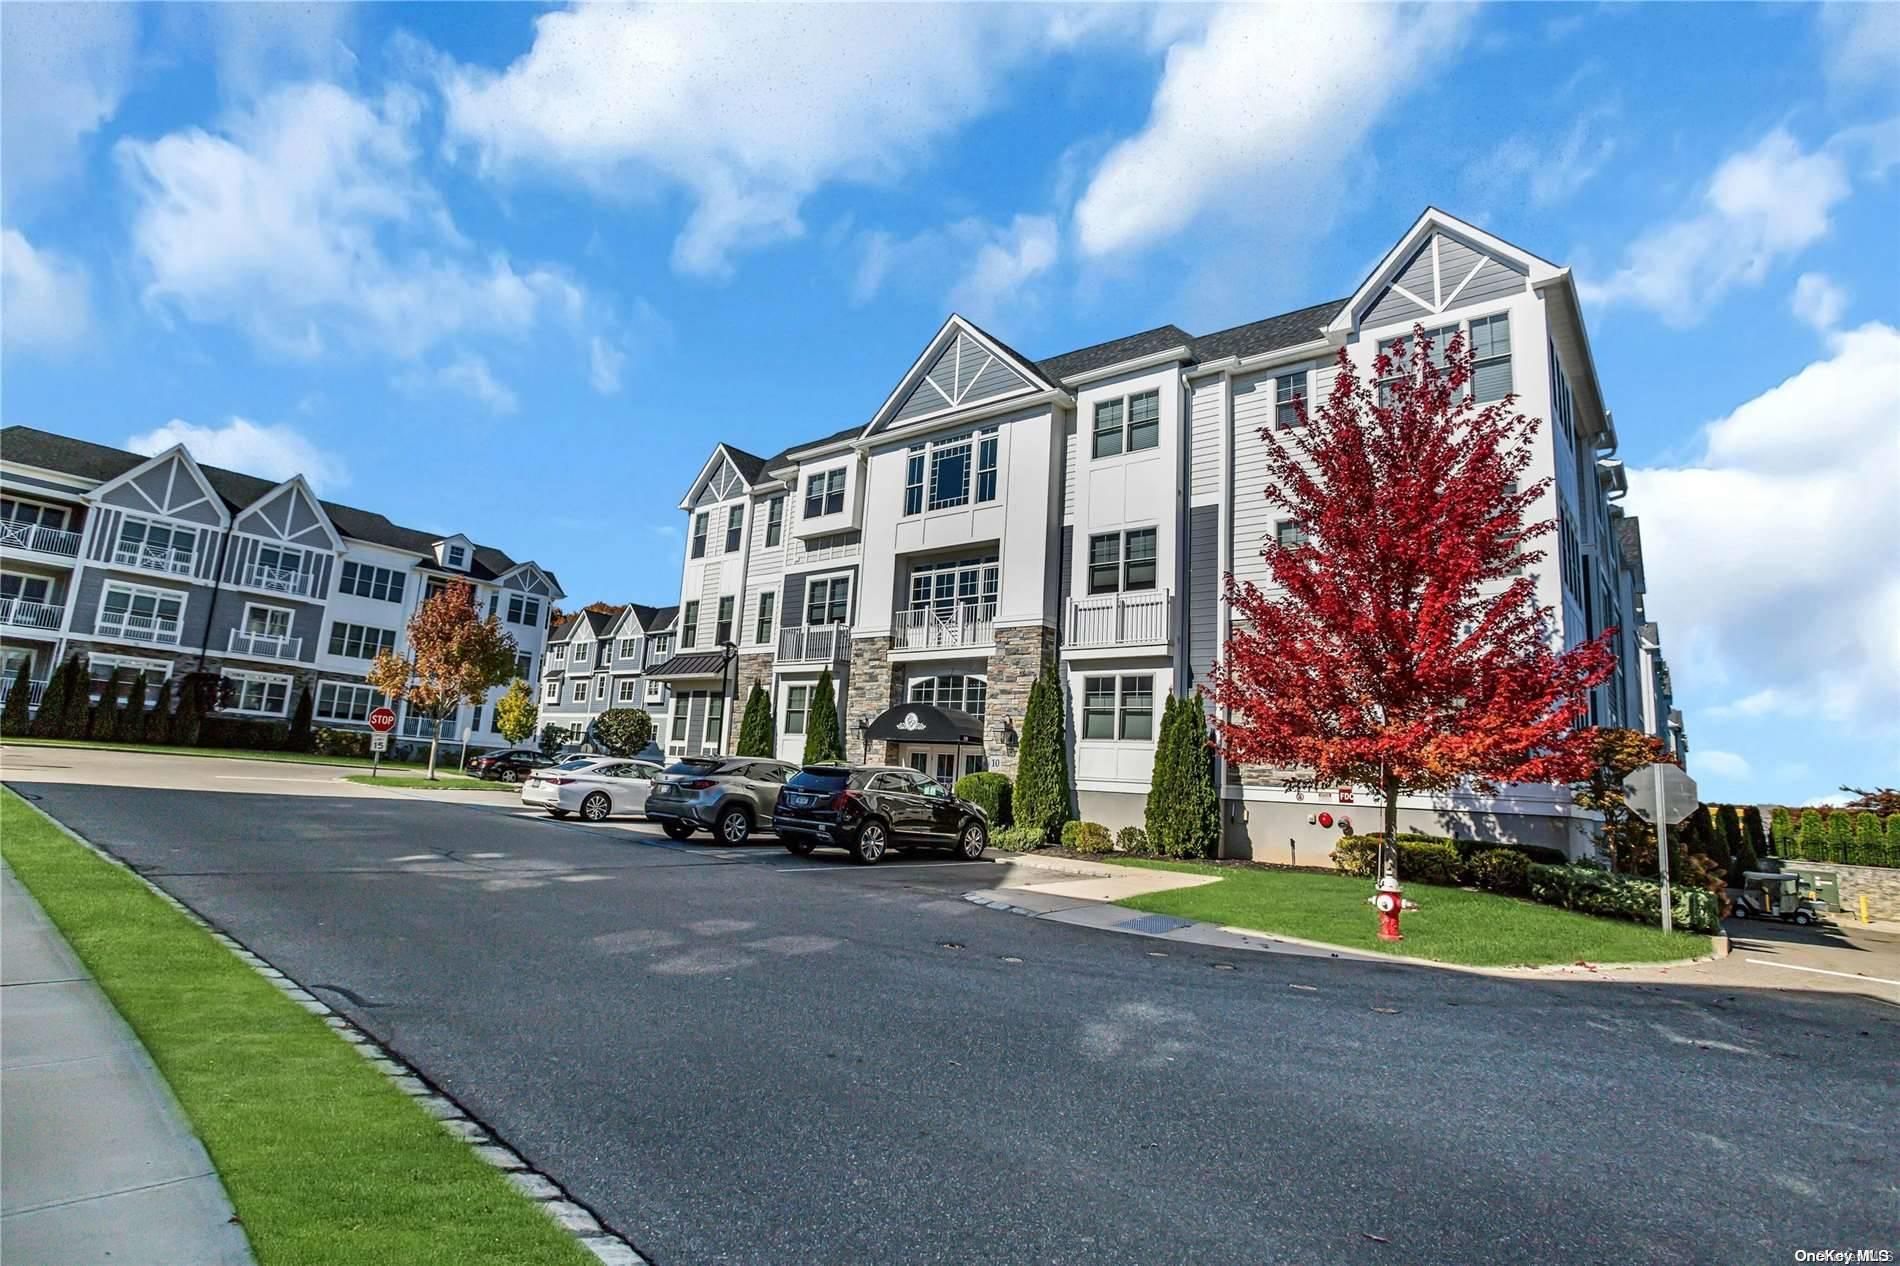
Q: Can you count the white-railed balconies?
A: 11